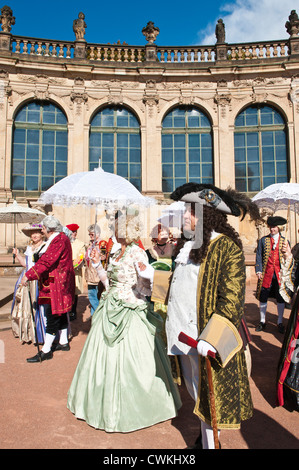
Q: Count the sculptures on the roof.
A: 5